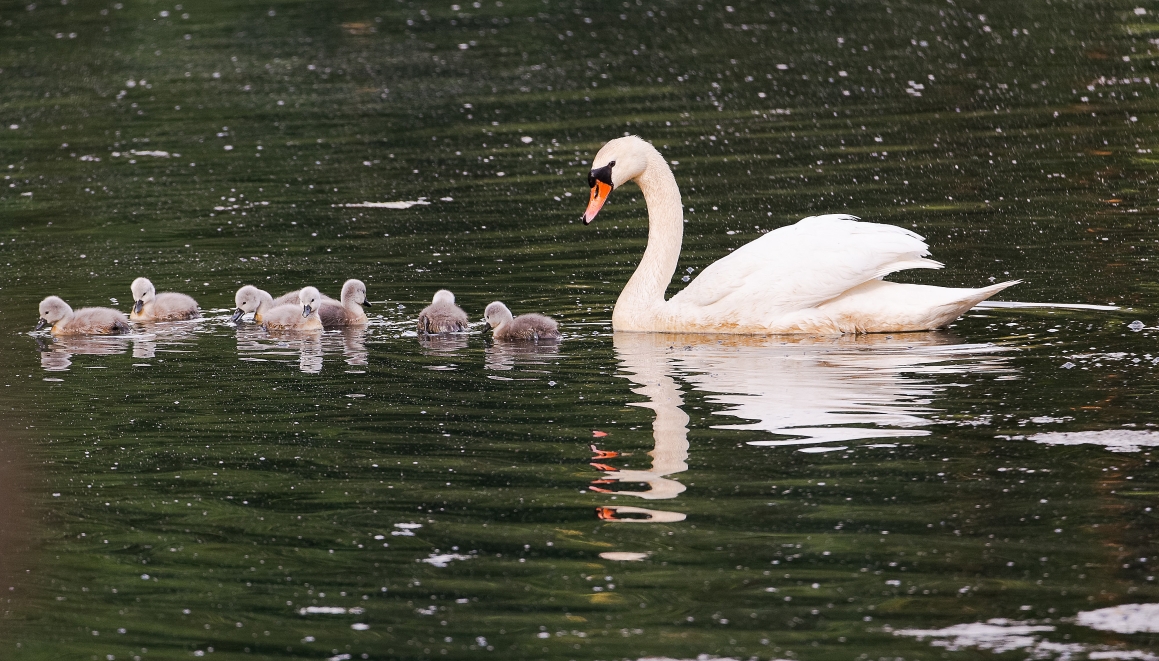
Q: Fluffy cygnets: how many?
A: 7